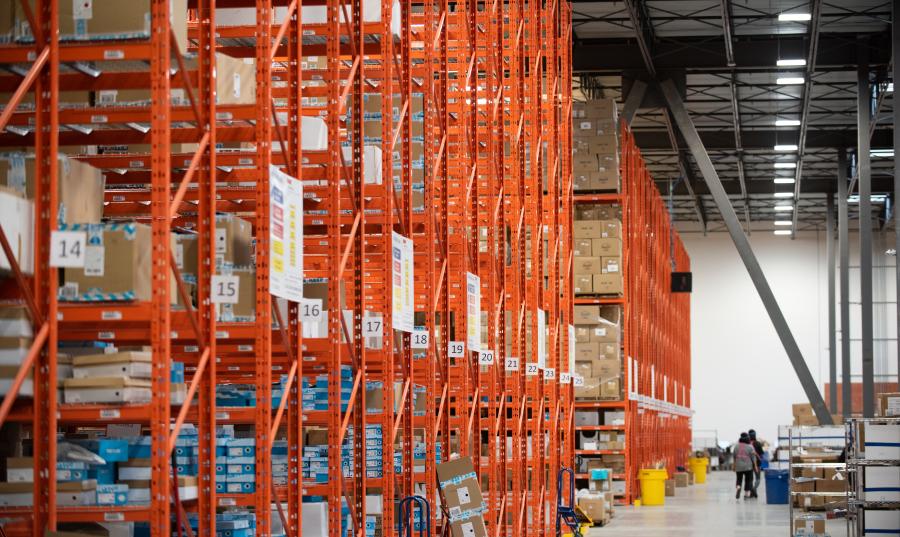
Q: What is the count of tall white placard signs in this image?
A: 5